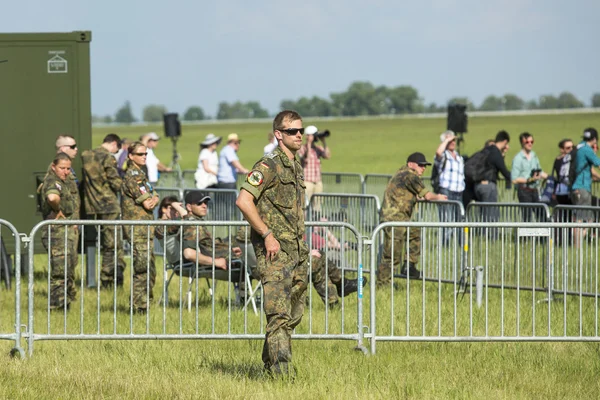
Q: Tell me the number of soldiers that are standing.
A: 6